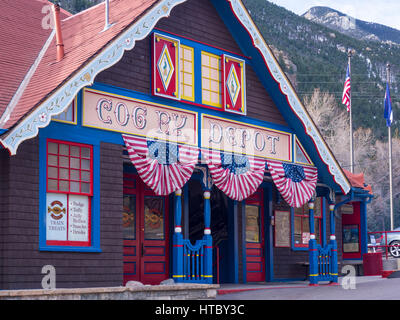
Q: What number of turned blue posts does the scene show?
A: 4